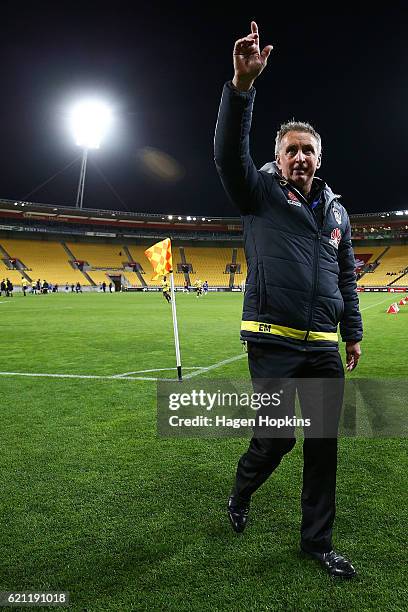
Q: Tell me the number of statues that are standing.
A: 0